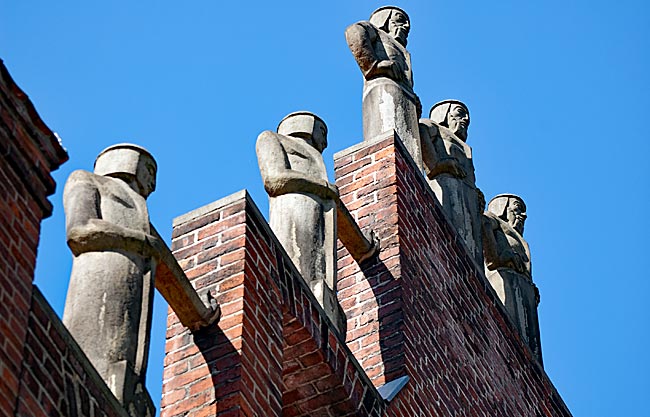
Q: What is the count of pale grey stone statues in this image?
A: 5